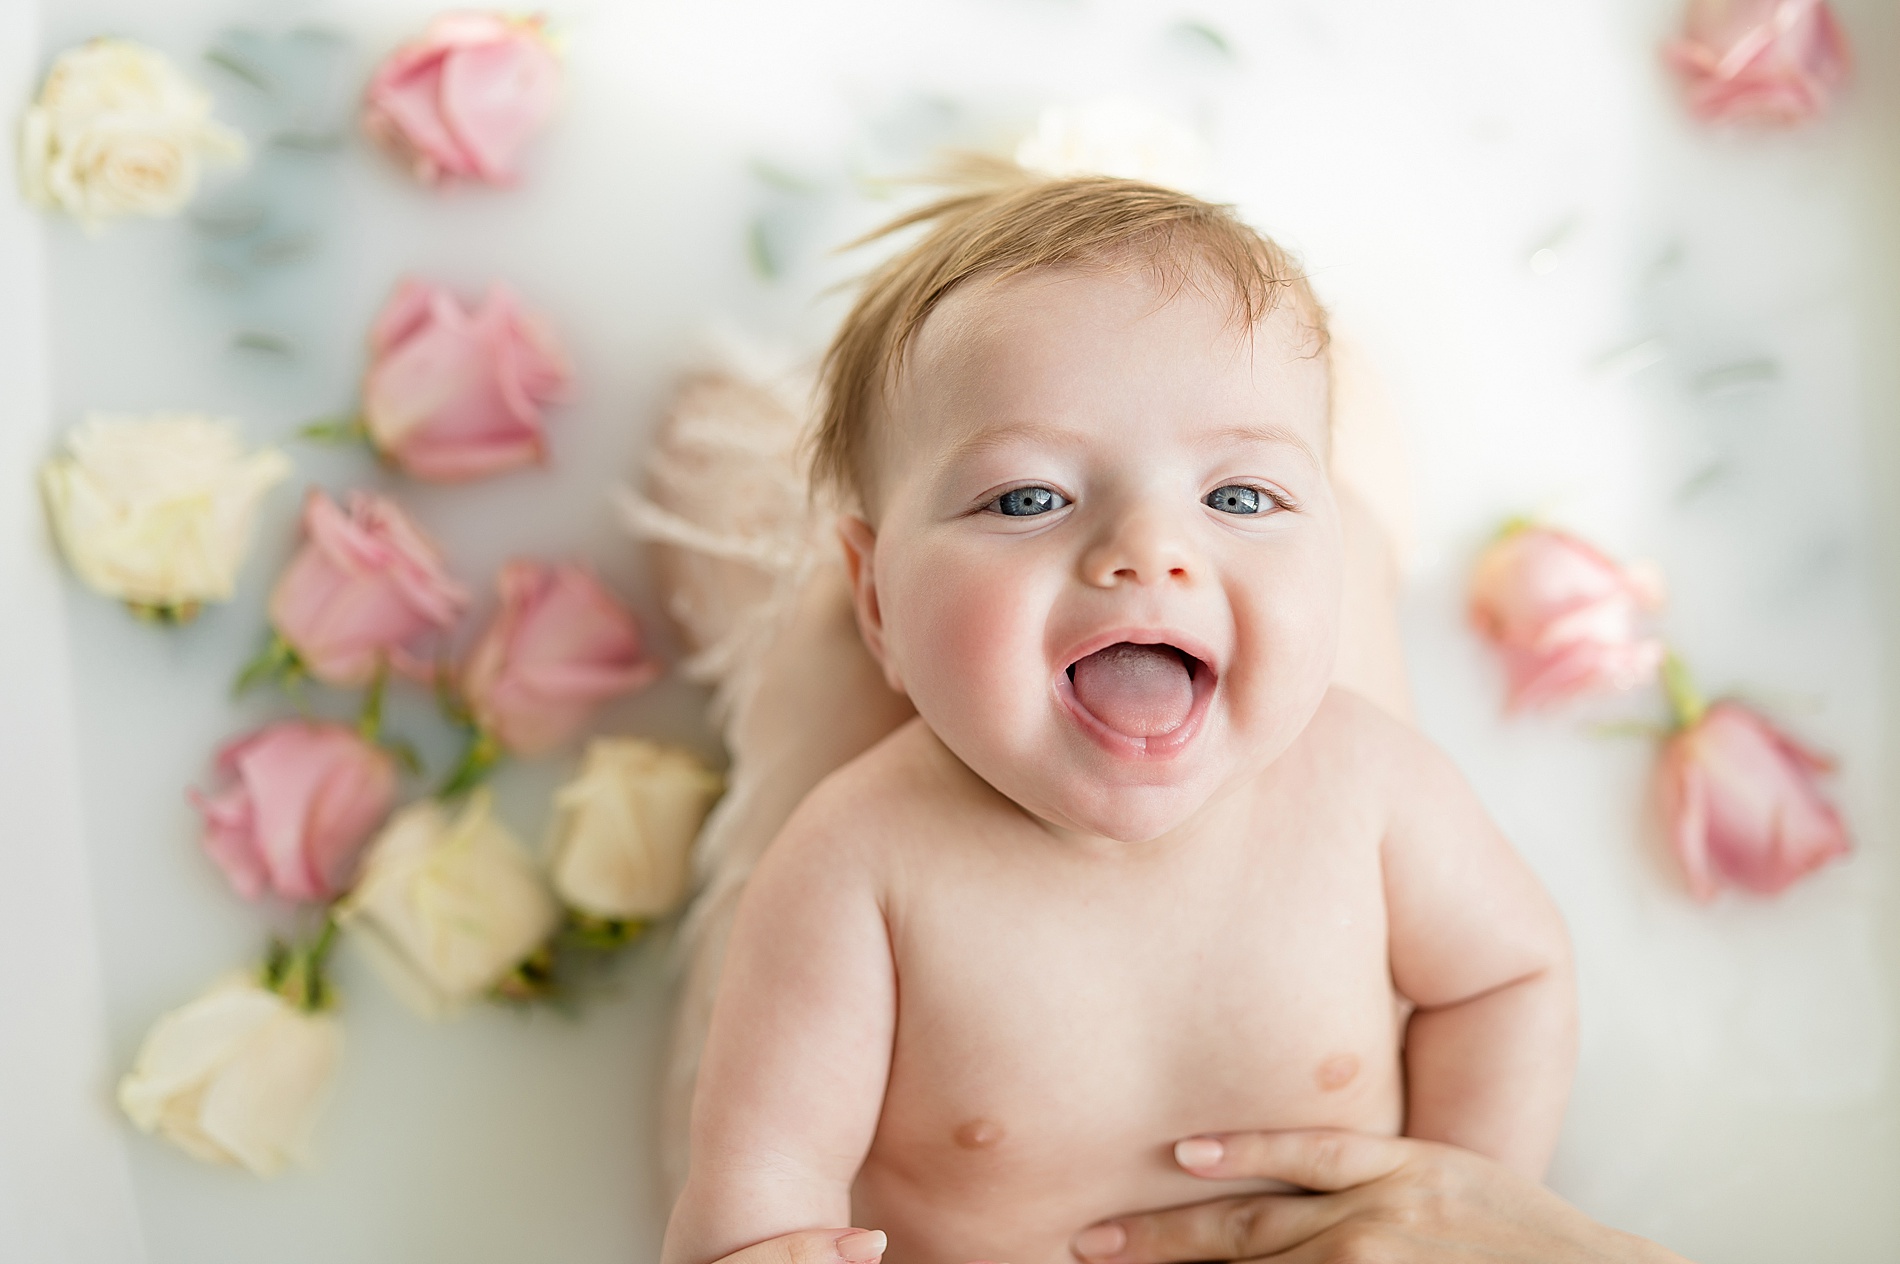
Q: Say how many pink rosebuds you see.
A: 8